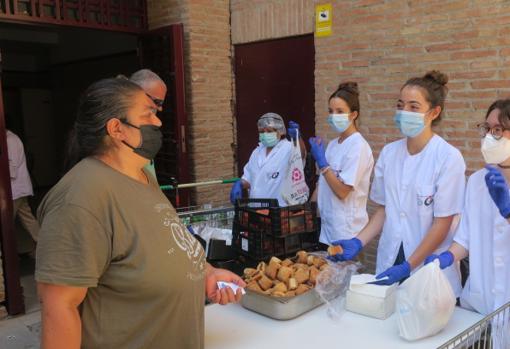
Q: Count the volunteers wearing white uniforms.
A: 4